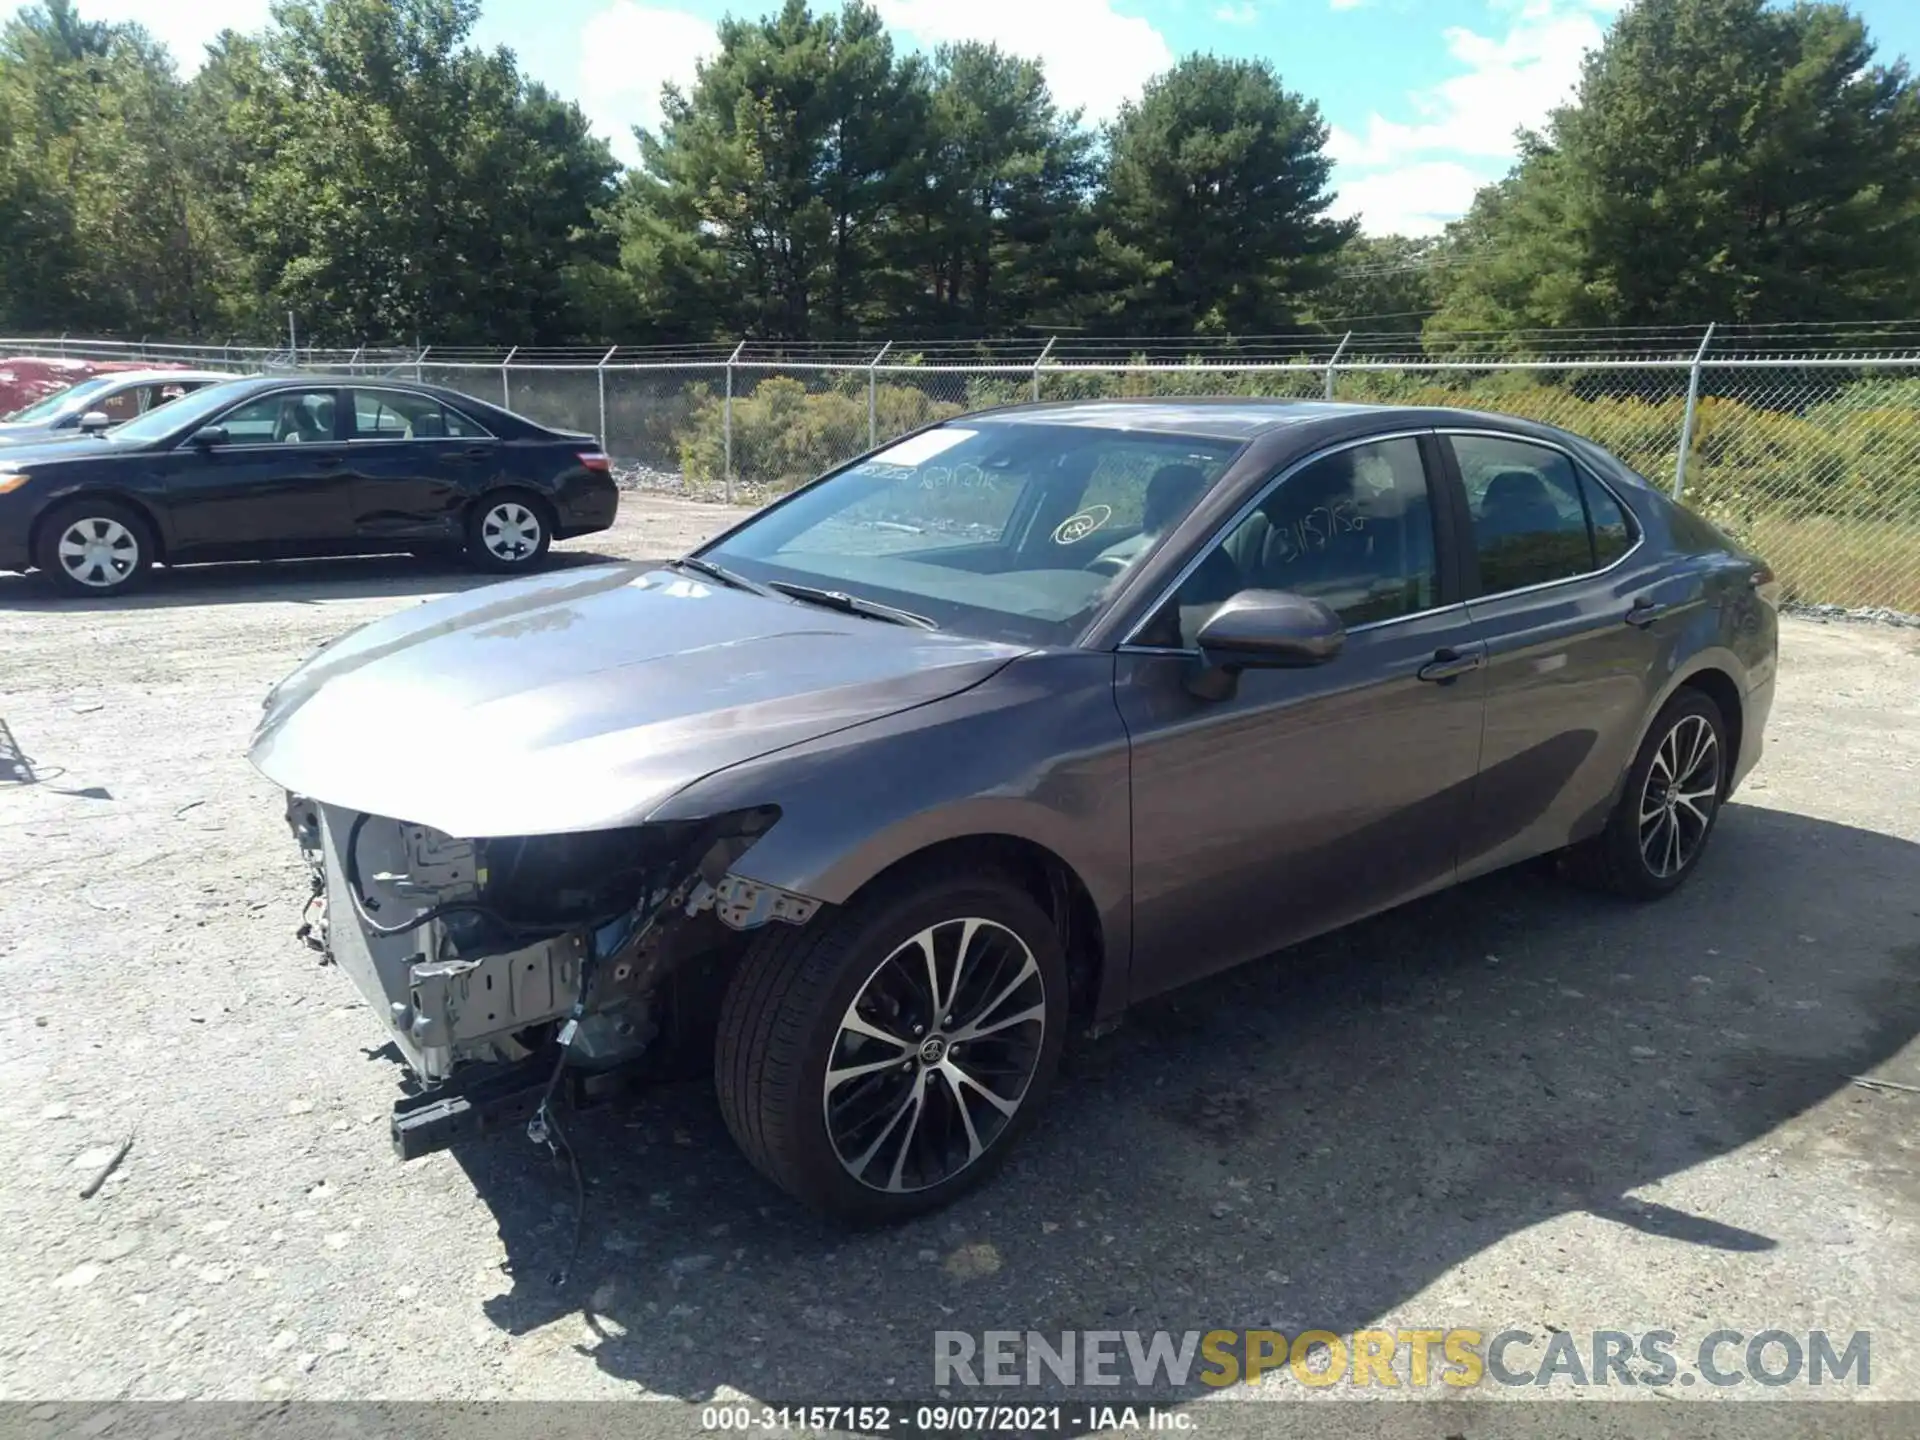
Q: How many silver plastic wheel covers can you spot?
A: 2